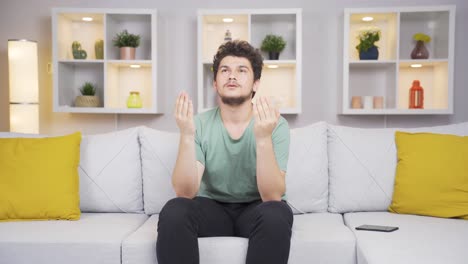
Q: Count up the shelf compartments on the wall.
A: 12